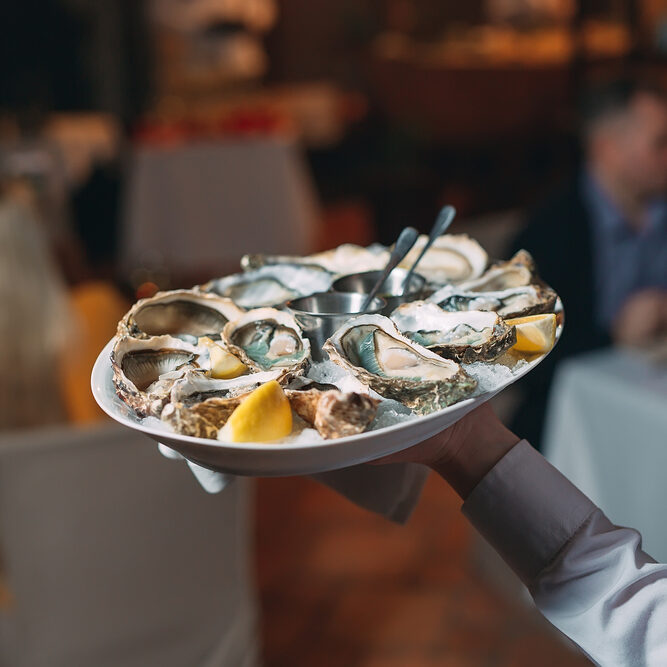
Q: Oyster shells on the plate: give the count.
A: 12